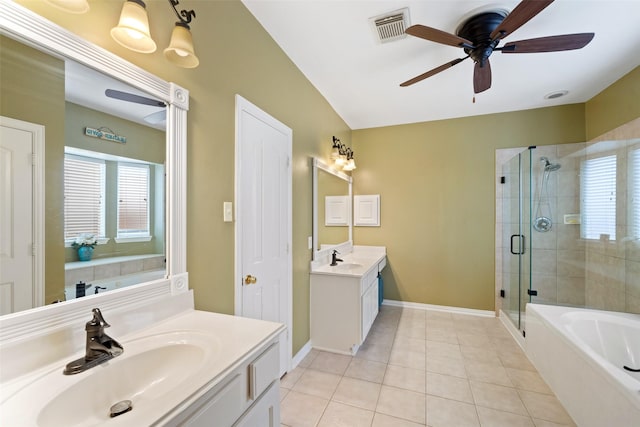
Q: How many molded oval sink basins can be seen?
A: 2